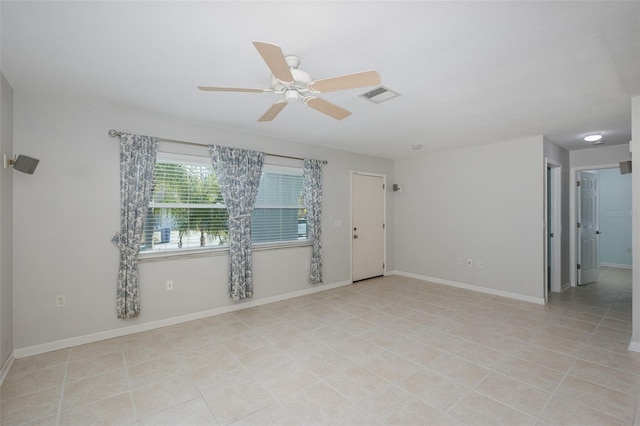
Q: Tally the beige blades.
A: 5